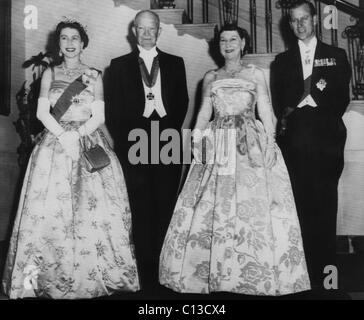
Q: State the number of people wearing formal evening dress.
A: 4